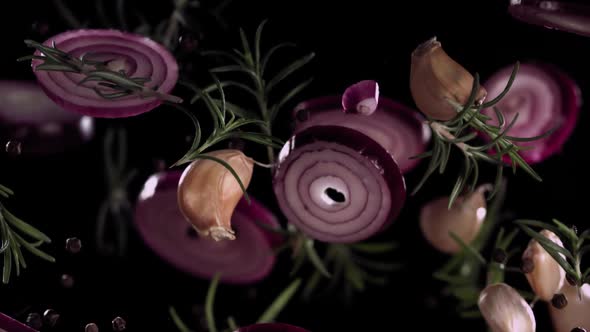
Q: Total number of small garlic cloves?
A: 6